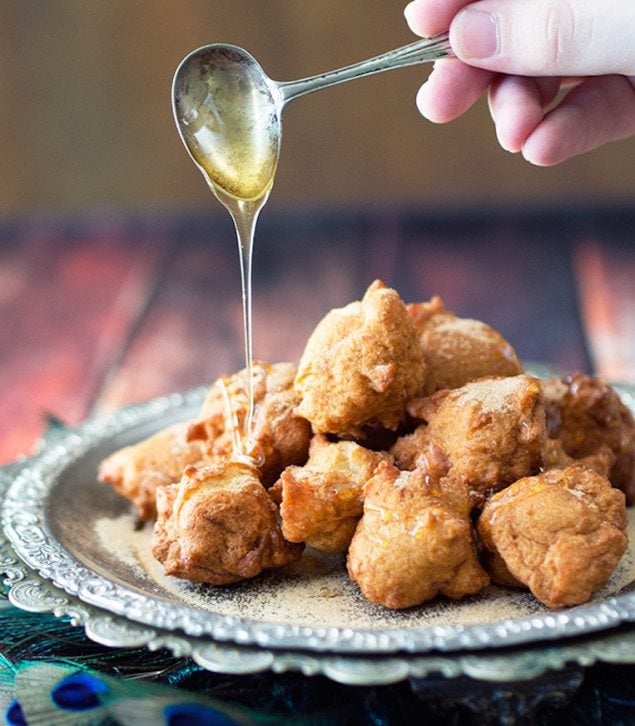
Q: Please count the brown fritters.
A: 10